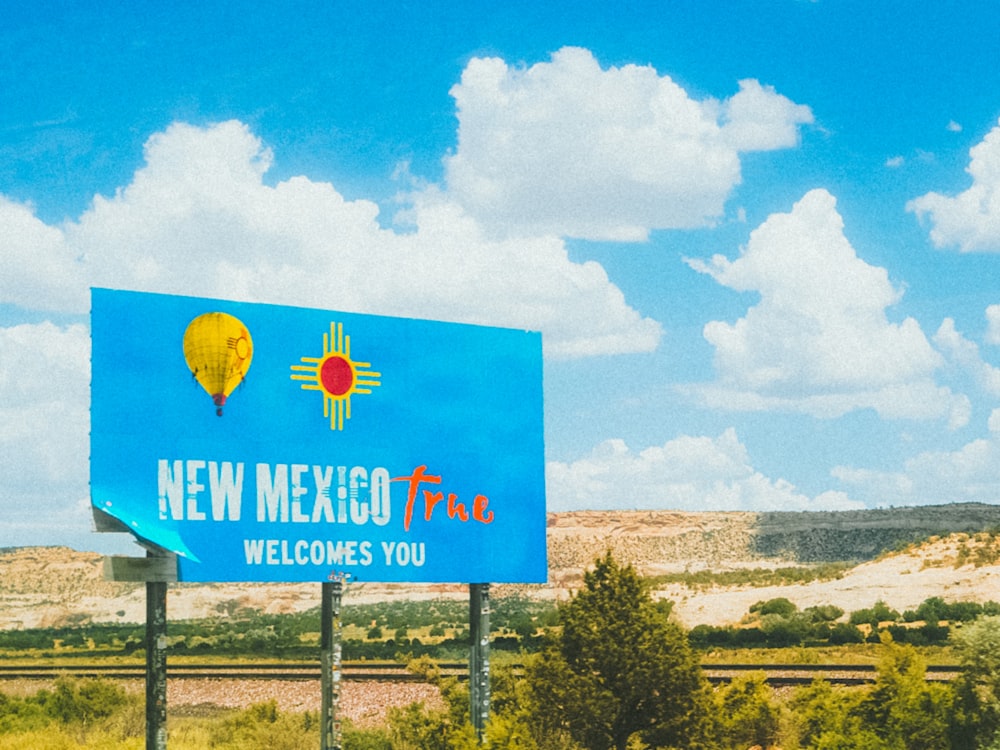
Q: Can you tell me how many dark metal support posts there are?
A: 3